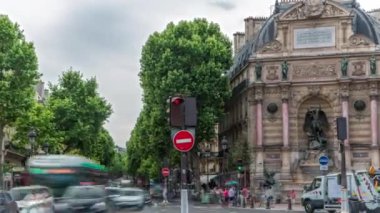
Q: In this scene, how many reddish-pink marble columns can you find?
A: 4